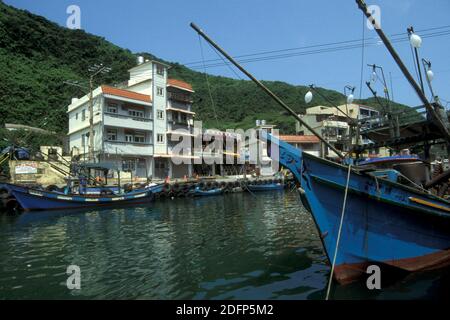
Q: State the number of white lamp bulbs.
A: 5